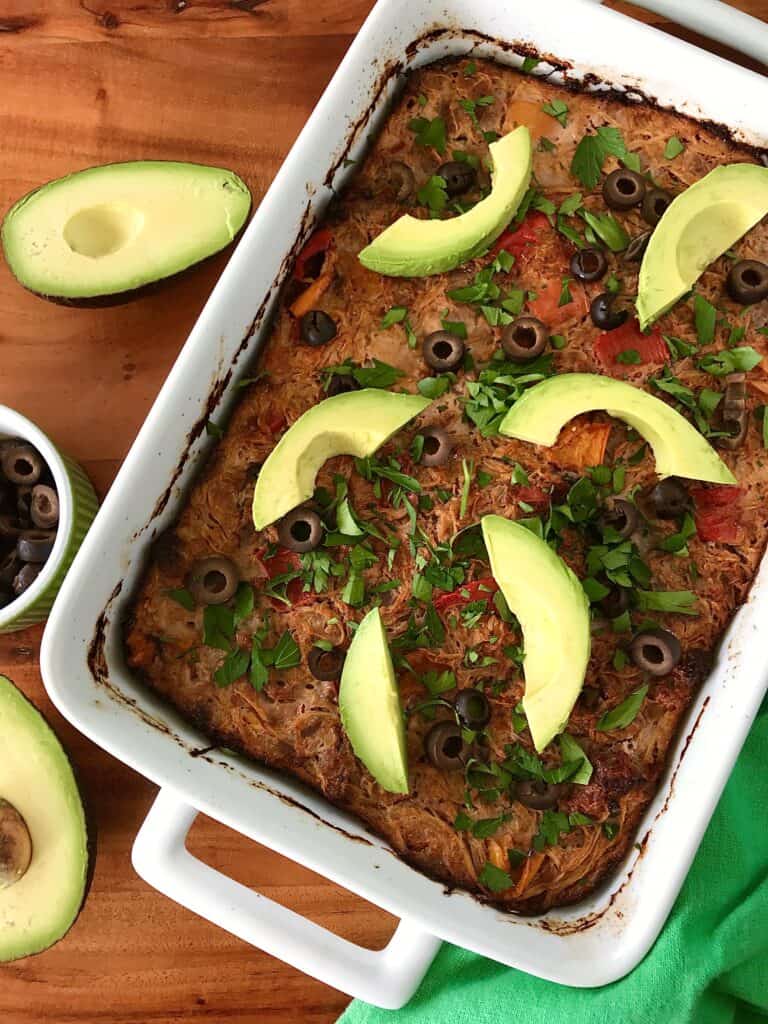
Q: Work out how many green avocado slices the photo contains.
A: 6